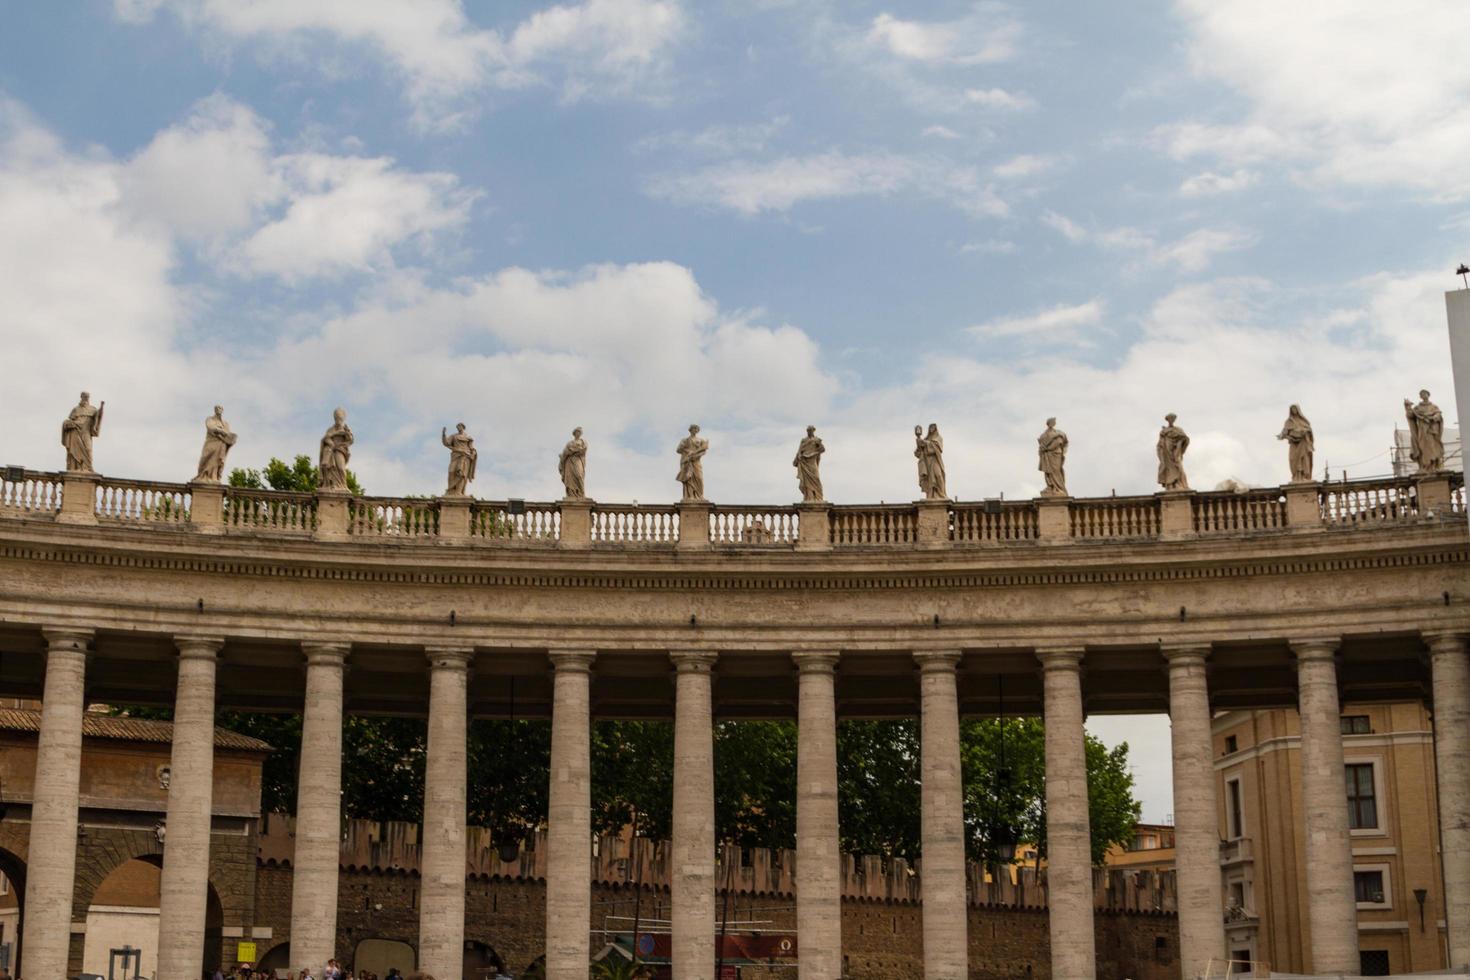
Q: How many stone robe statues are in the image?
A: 12